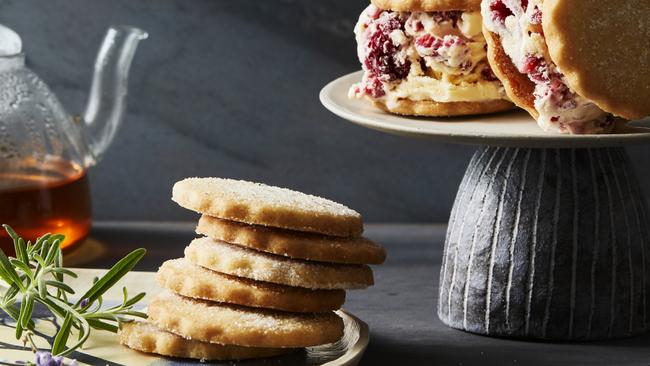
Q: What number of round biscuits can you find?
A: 10